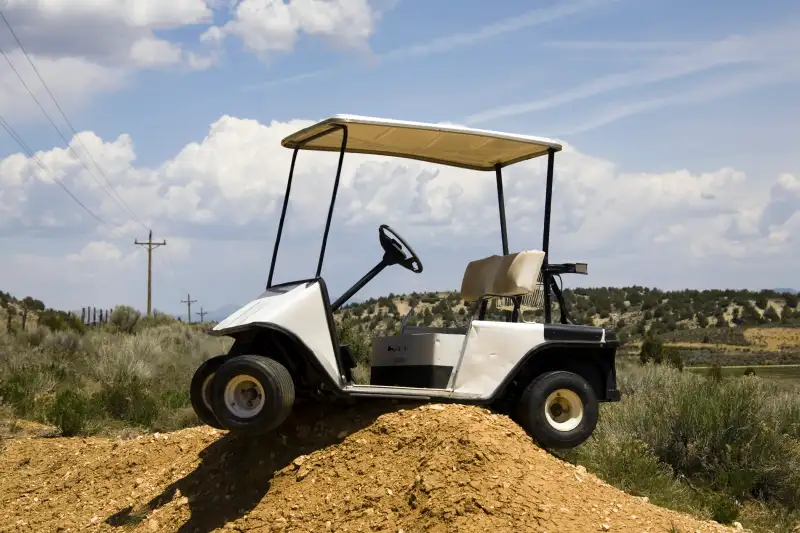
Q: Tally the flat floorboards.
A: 1